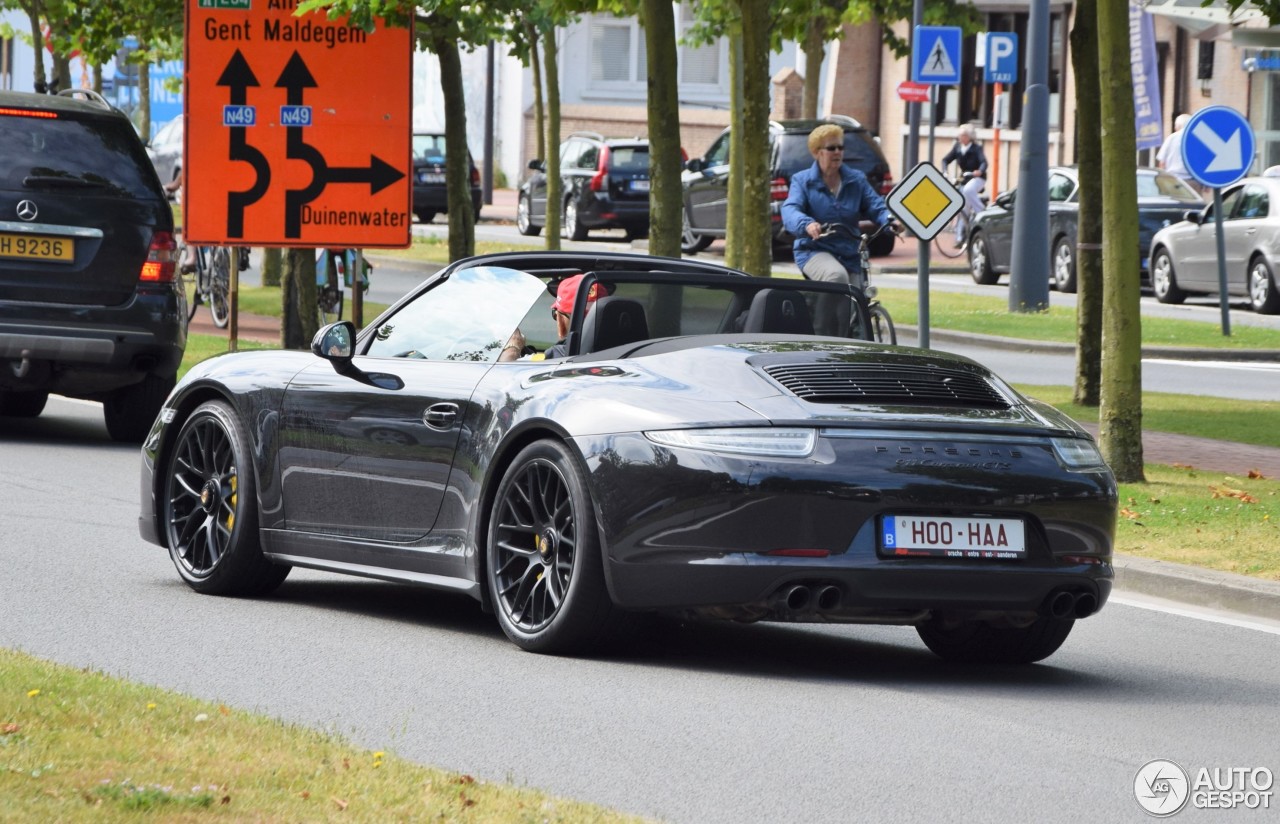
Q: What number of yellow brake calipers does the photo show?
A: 2